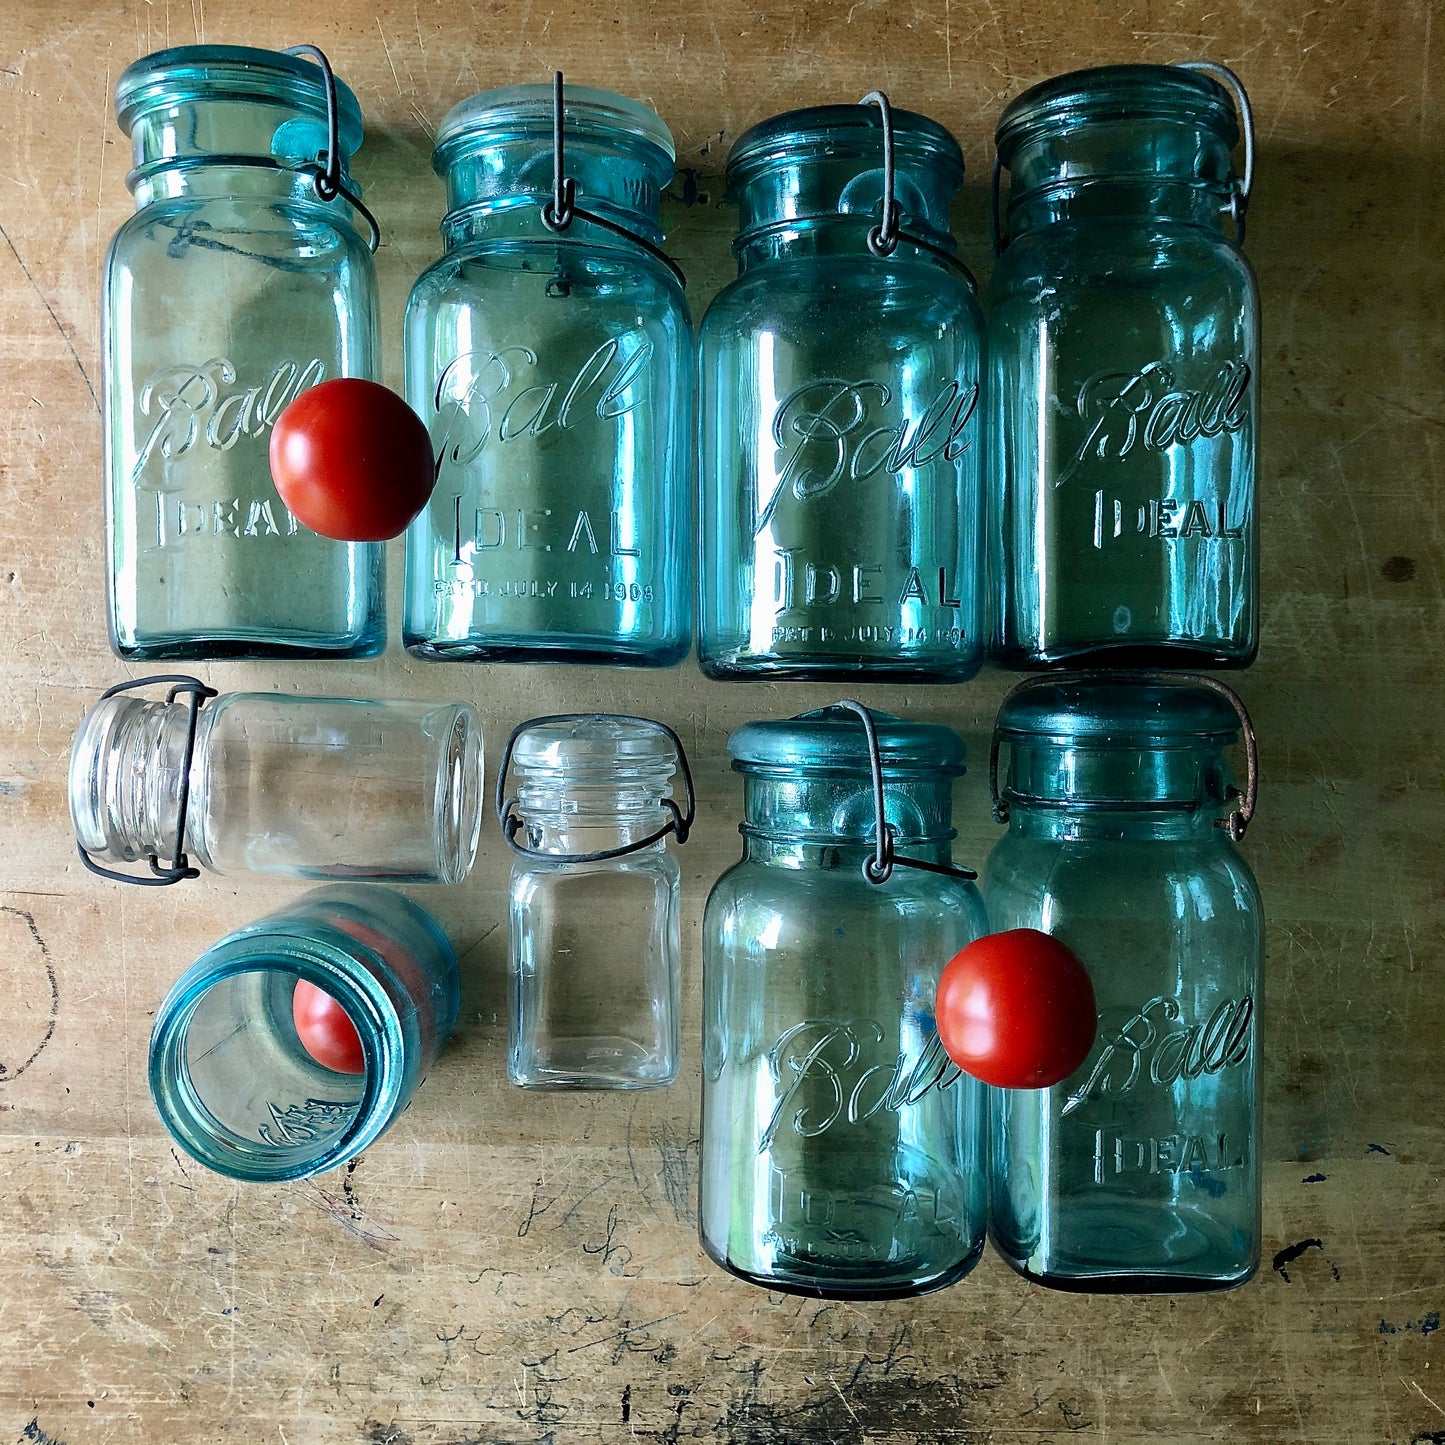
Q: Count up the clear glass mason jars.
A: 2